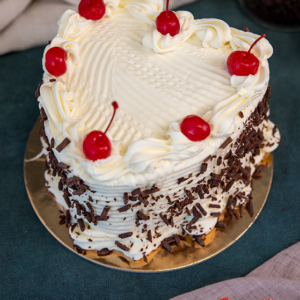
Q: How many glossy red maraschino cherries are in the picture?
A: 6